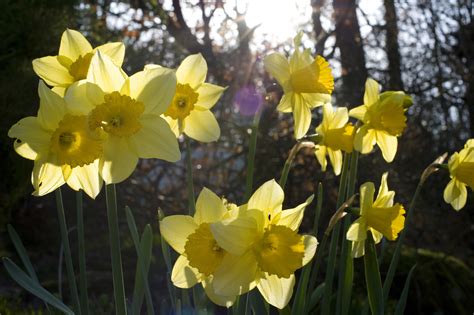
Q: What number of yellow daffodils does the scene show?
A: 11